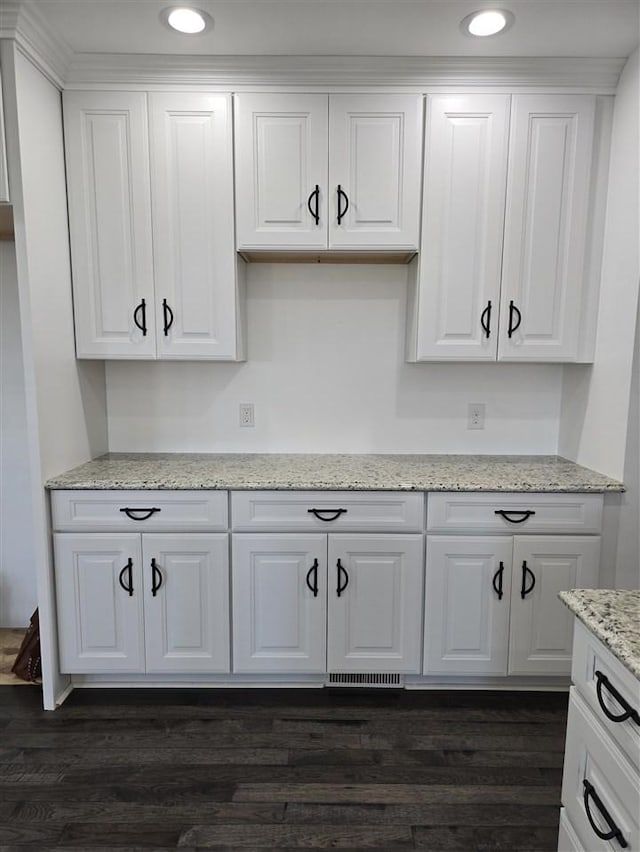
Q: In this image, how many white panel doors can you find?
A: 12